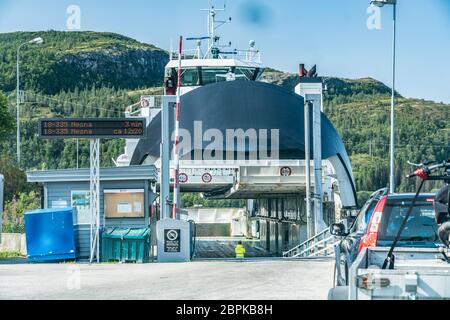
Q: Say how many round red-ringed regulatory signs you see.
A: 3